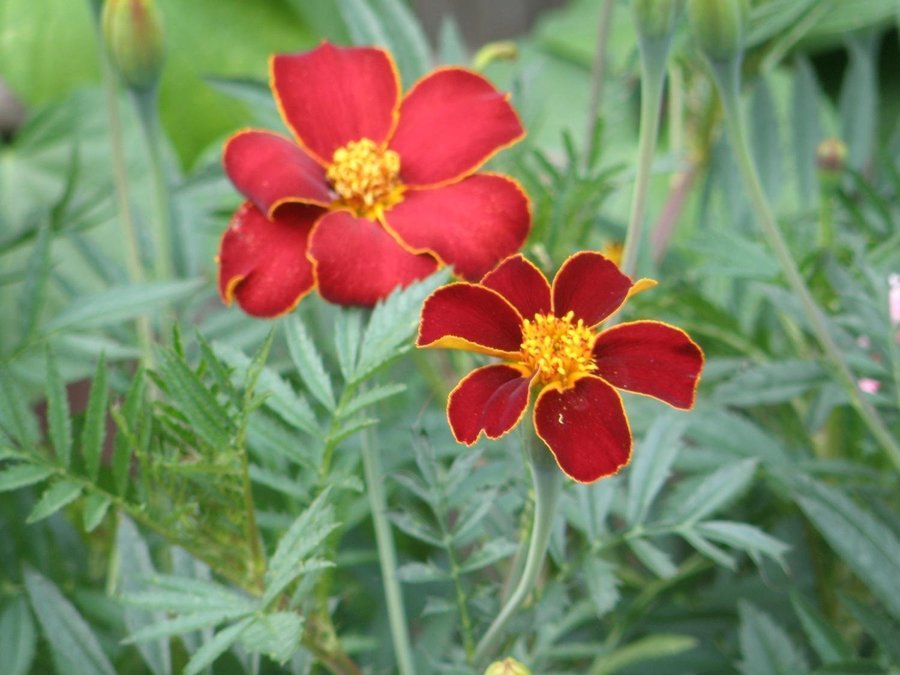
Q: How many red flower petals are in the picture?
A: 12